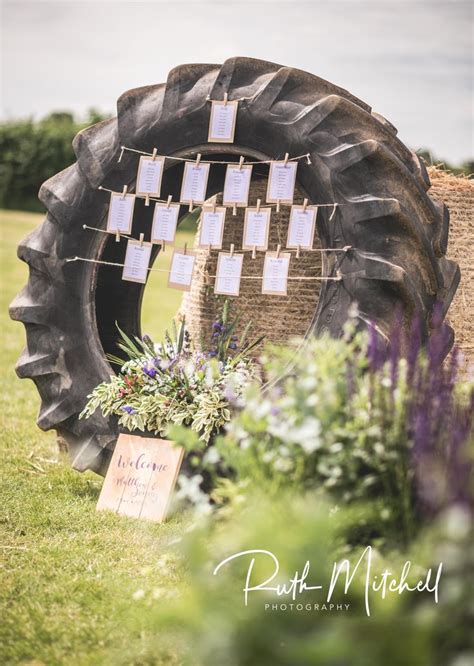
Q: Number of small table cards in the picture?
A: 14